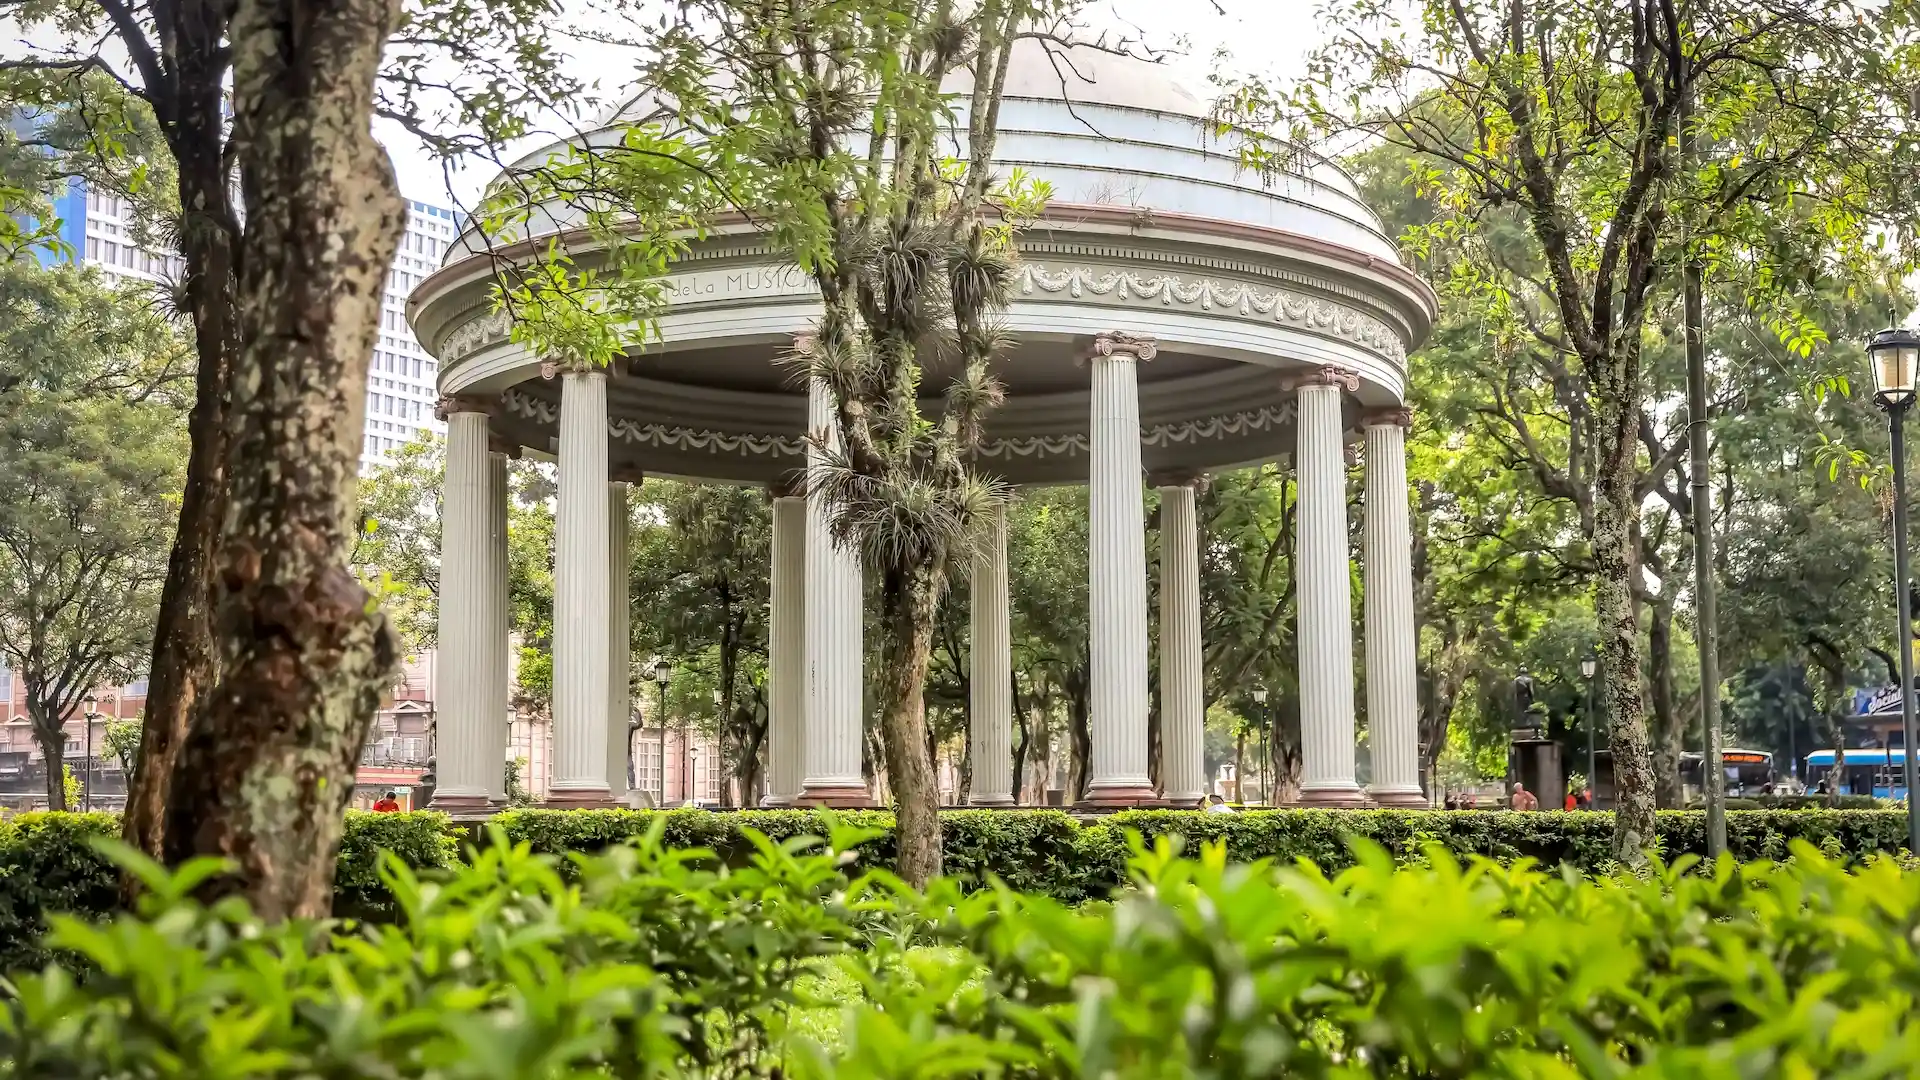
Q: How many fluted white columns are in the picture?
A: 11